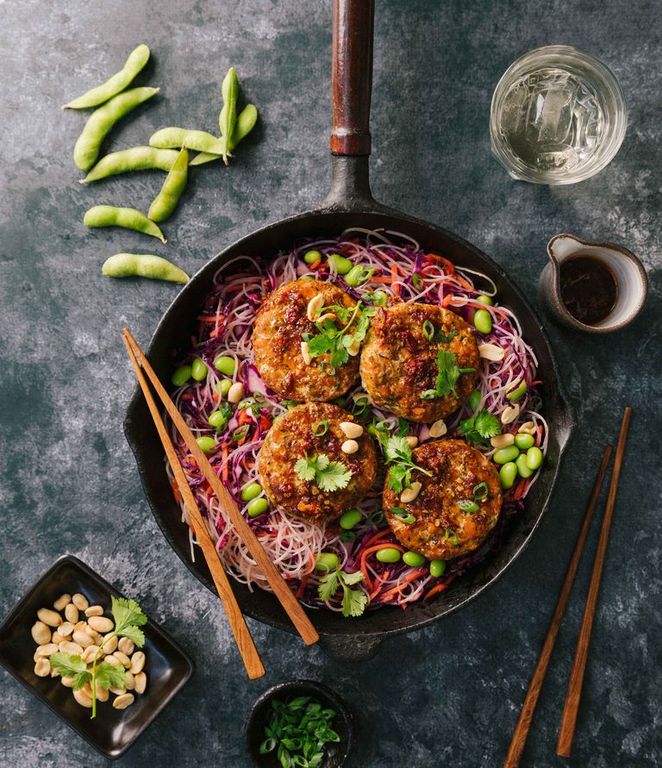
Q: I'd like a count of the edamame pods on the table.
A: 9